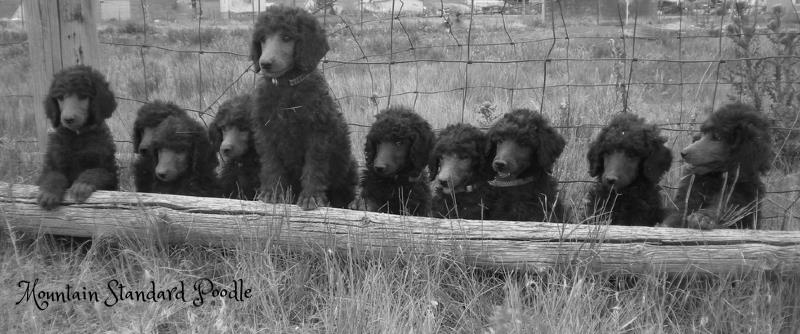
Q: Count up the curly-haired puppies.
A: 10